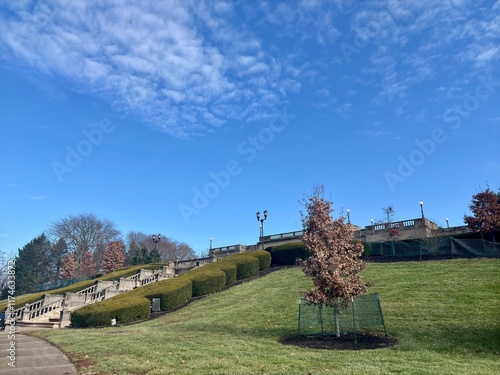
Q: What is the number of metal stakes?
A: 4